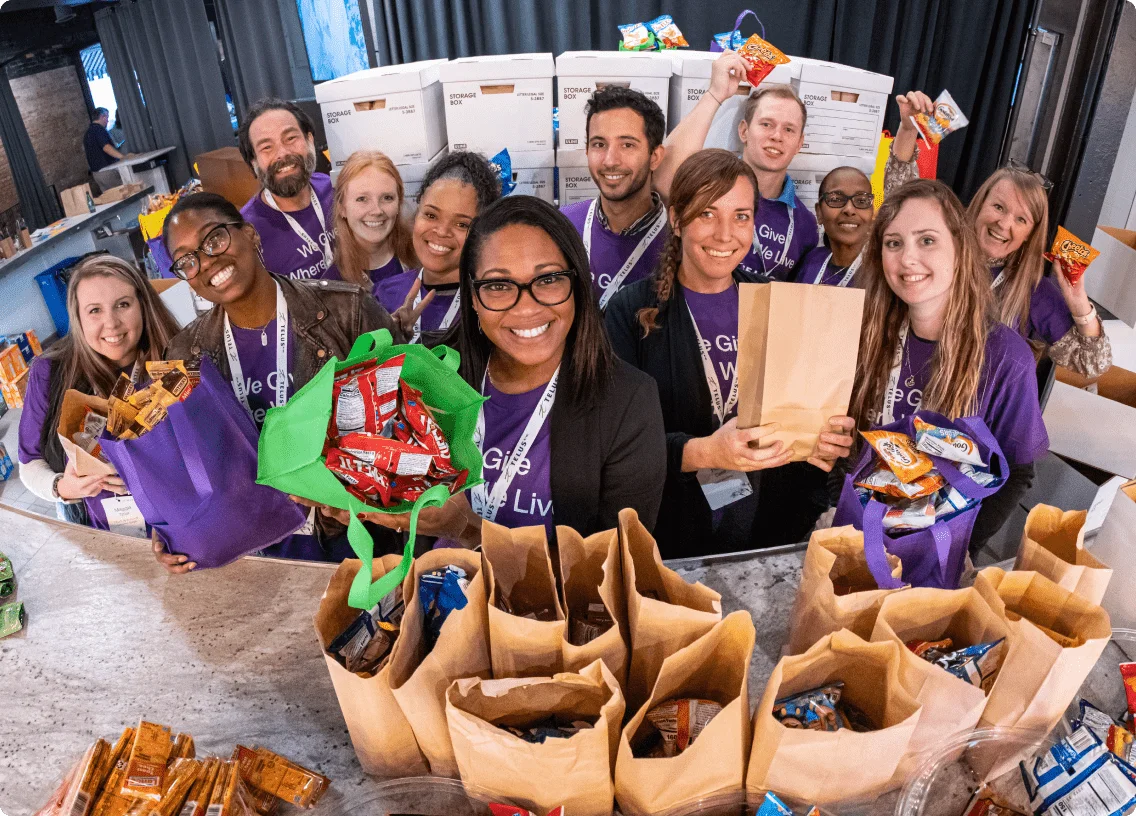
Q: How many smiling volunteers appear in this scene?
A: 12